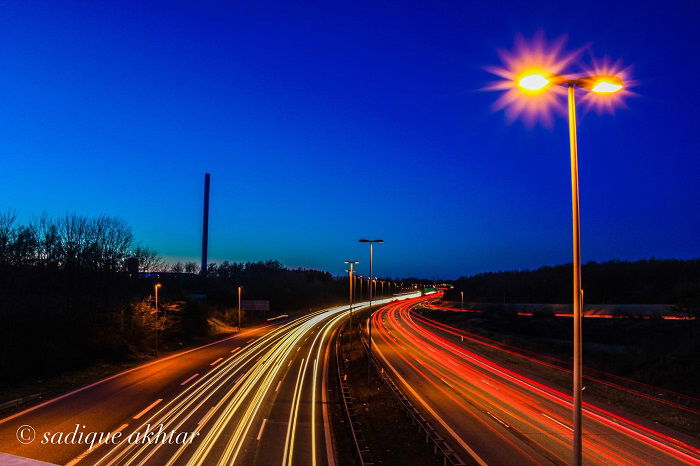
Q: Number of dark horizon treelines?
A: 2